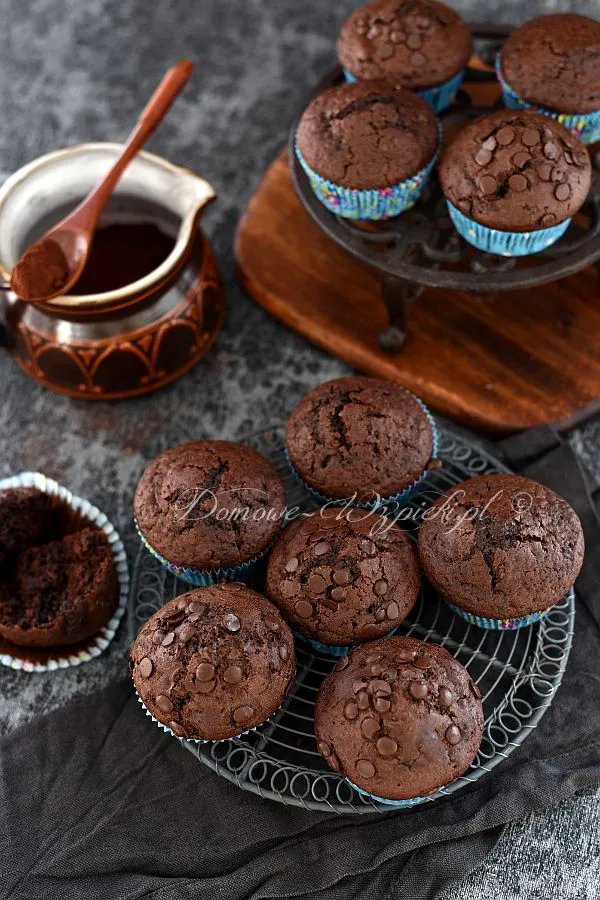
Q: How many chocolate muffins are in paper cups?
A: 11